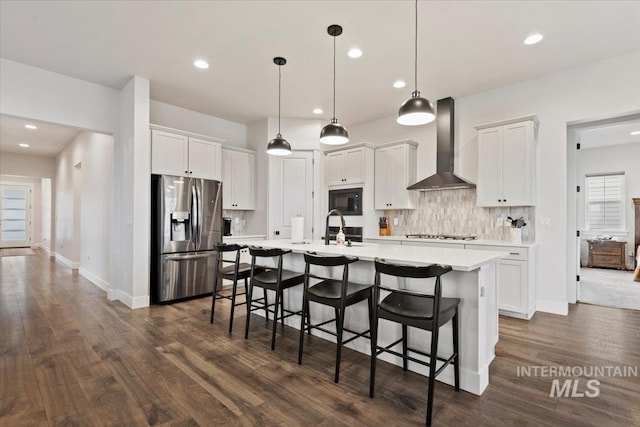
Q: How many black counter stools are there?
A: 4